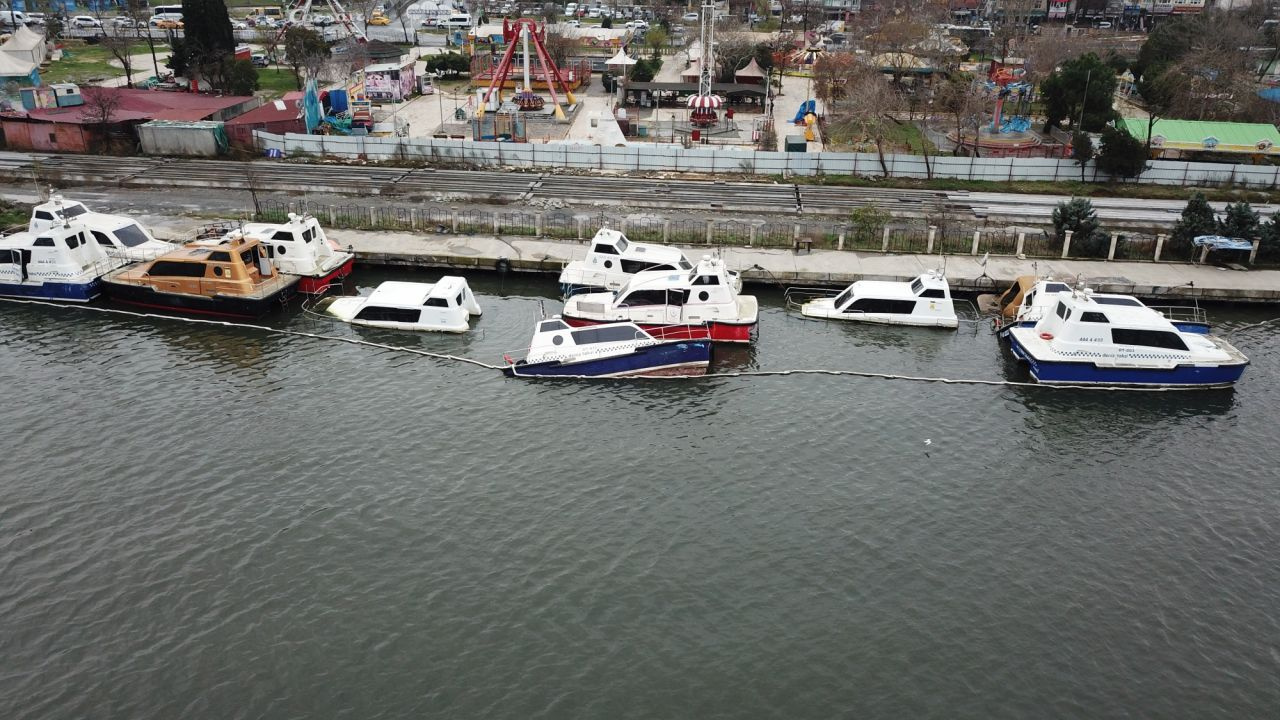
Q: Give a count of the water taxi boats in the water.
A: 12